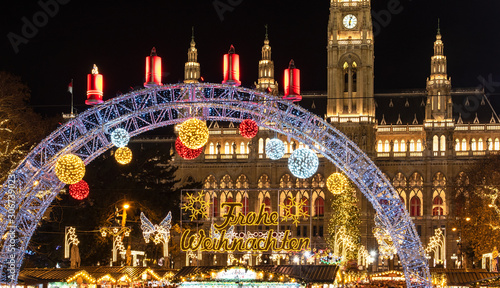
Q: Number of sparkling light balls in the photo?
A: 10